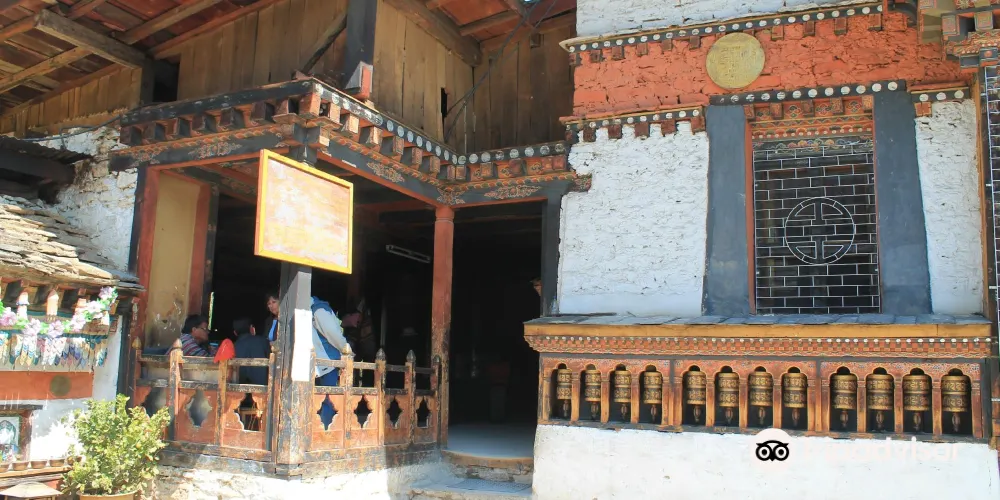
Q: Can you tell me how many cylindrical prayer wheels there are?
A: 12